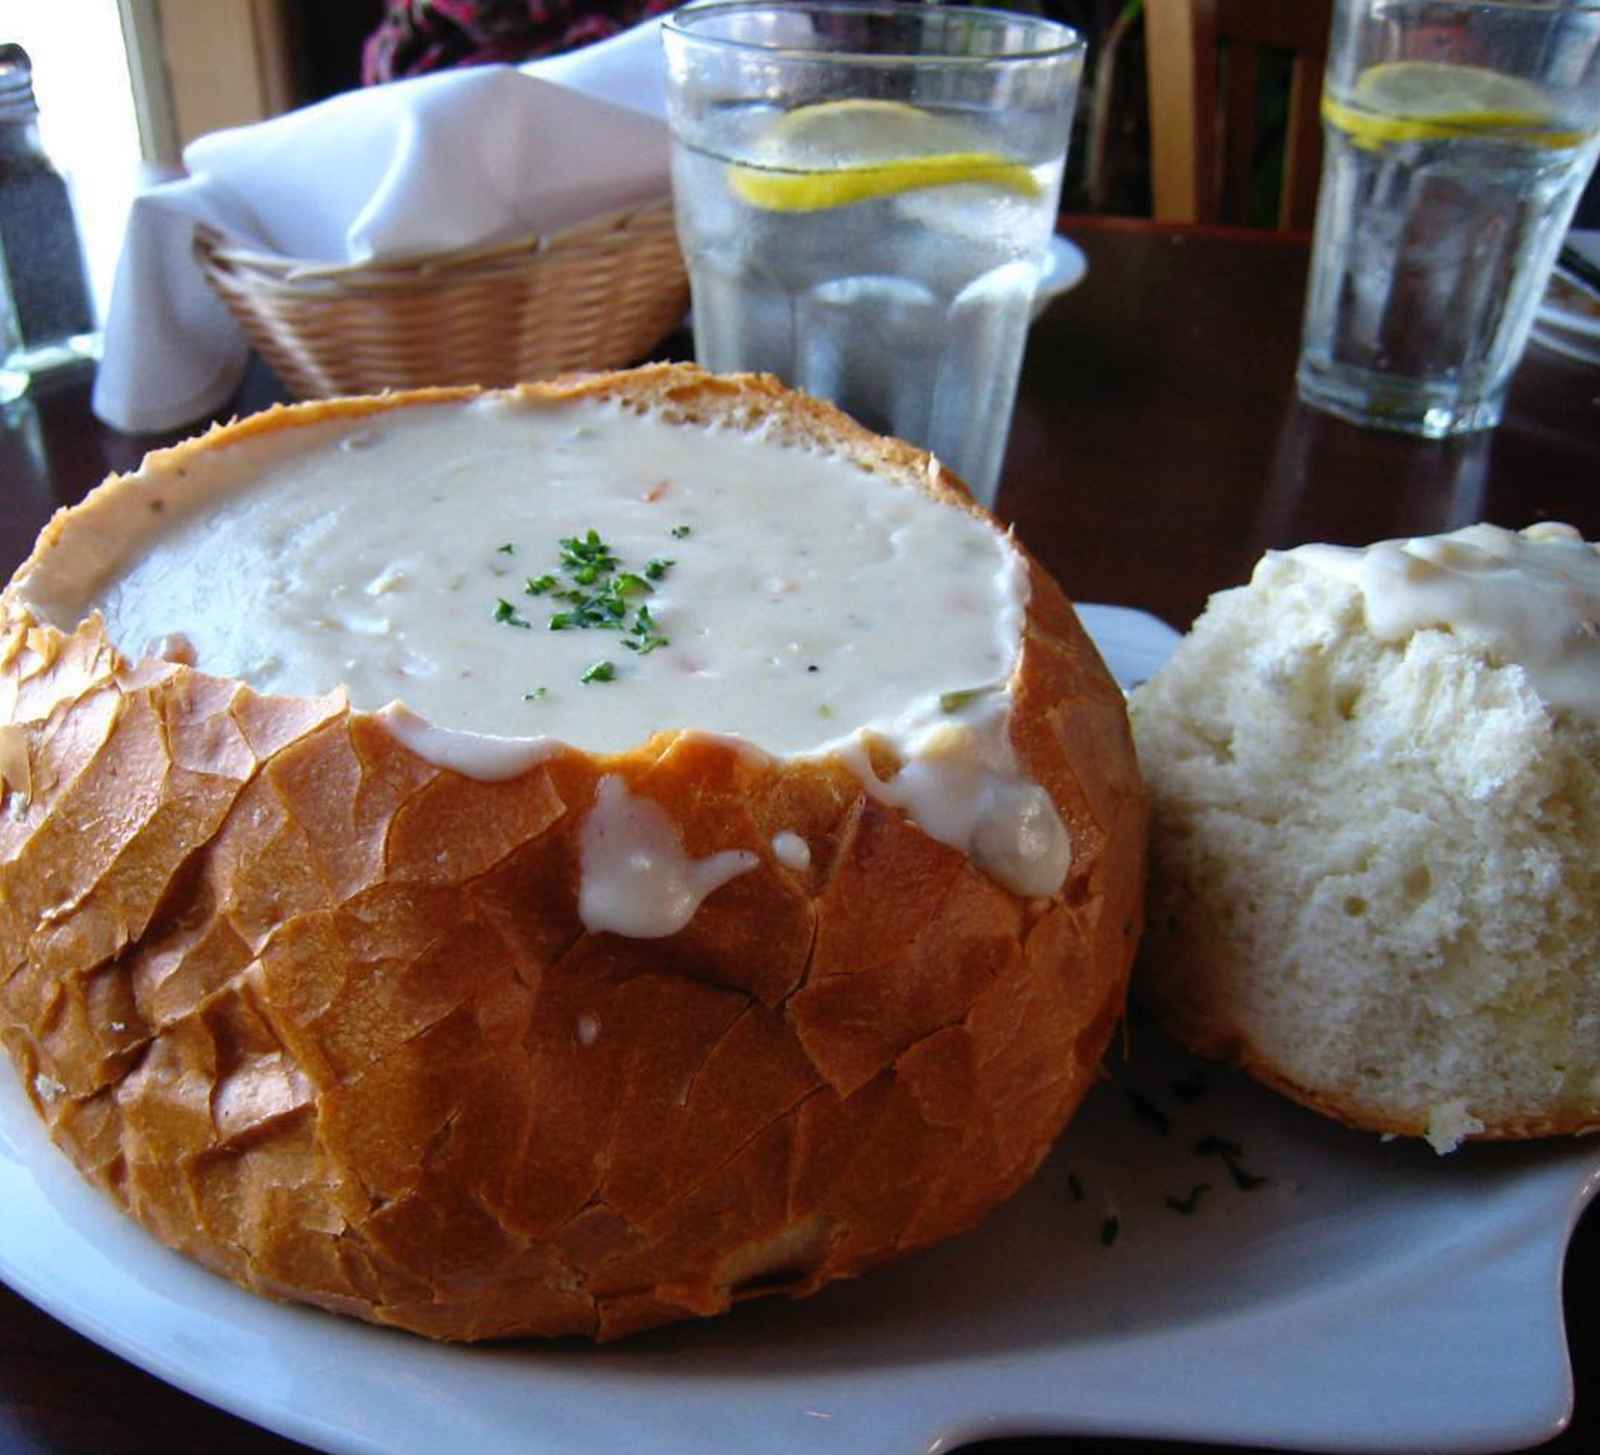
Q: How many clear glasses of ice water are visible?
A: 2